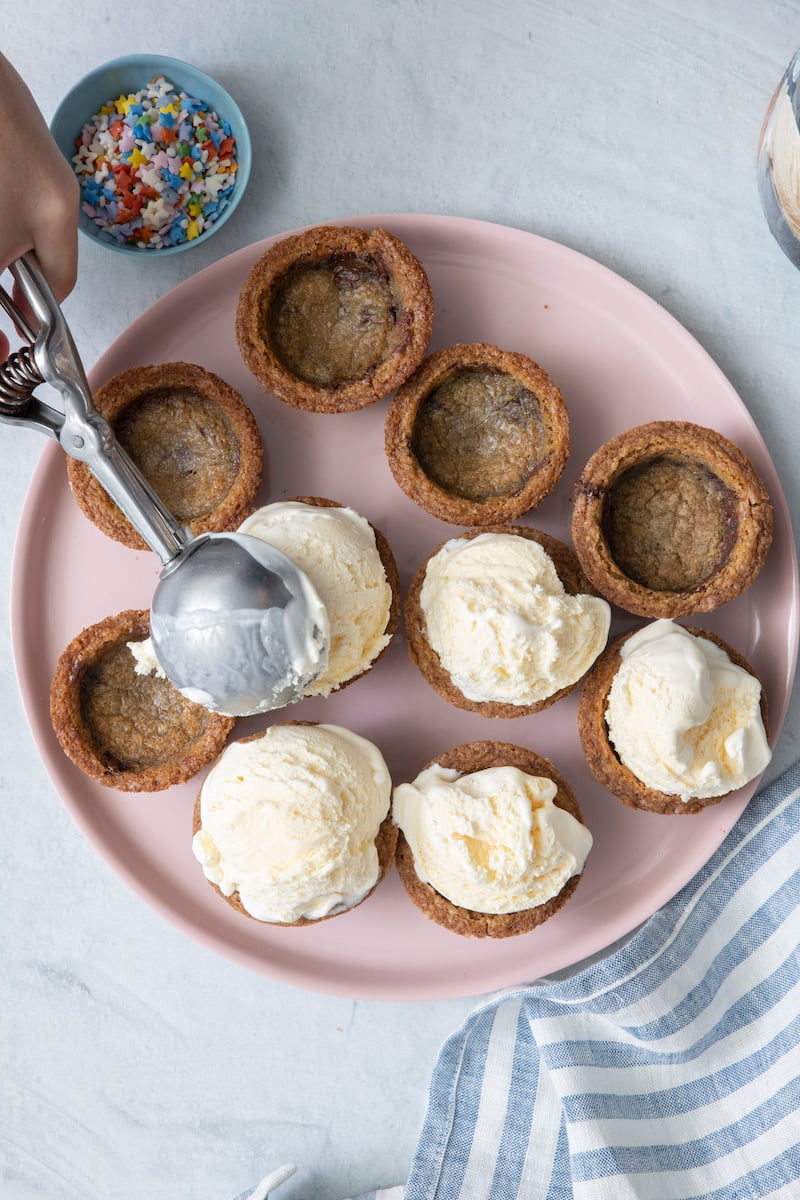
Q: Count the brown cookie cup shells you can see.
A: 10